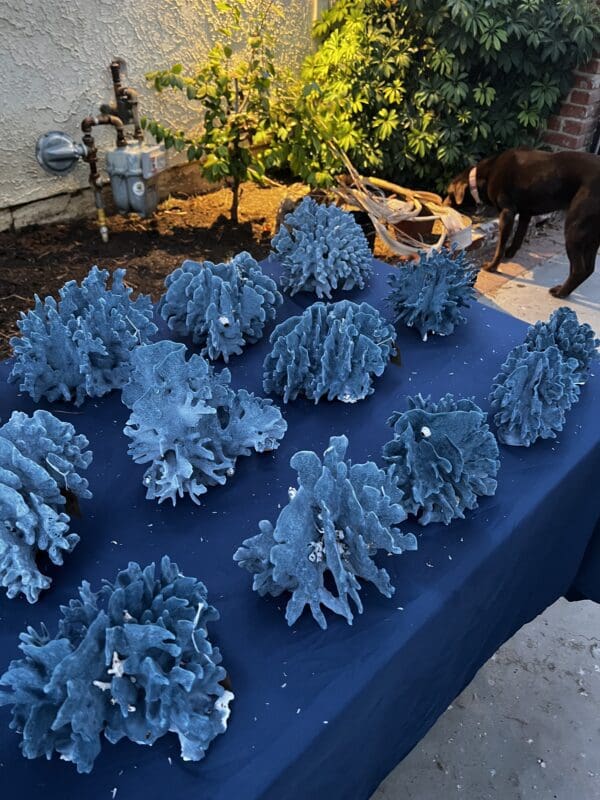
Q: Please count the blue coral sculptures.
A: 12